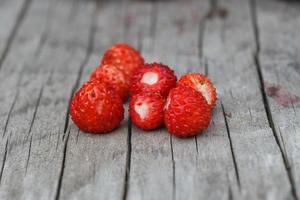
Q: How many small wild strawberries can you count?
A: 7